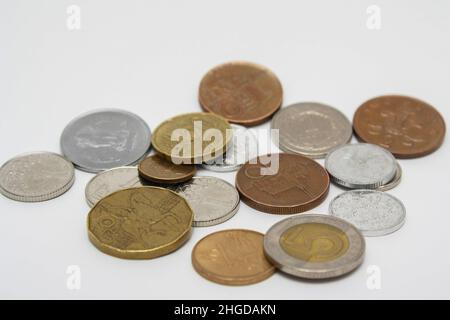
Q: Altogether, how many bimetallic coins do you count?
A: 1